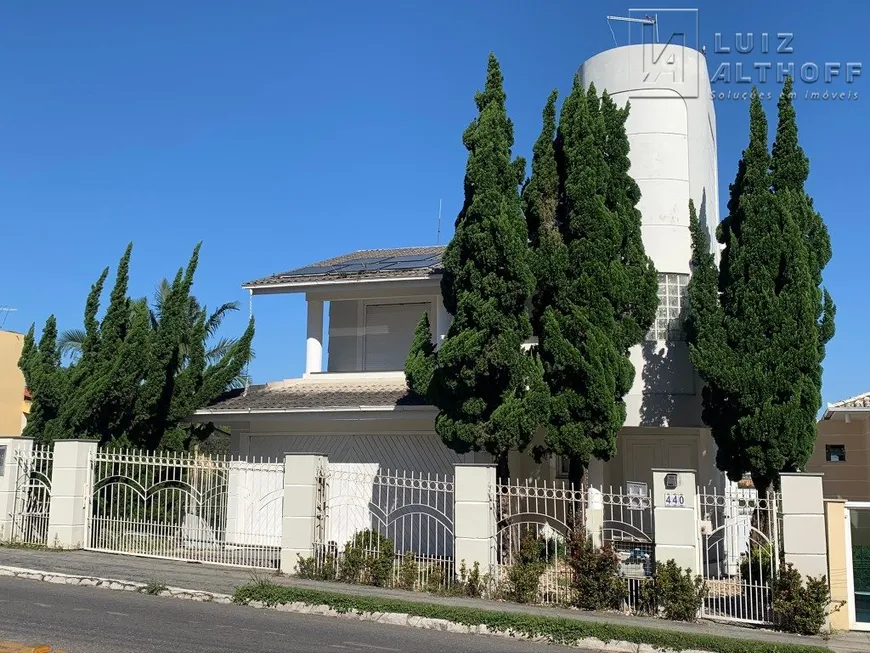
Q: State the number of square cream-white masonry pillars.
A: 6